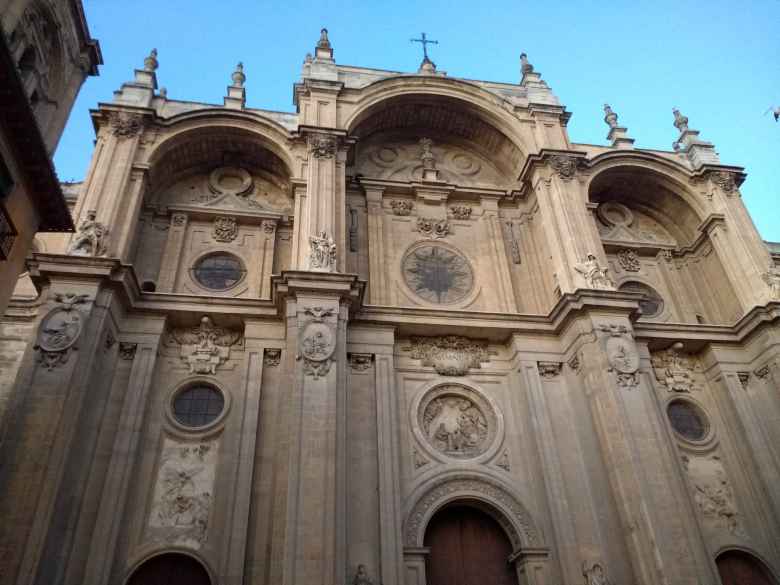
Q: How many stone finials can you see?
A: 6